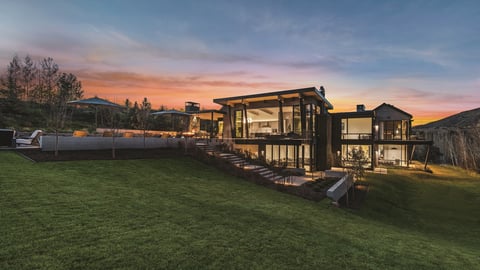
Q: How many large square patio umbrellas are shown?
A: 2